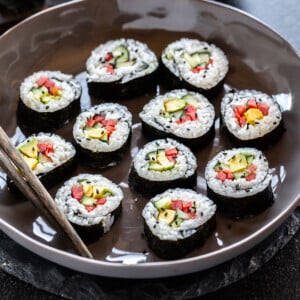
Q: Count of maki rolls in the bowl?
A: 11